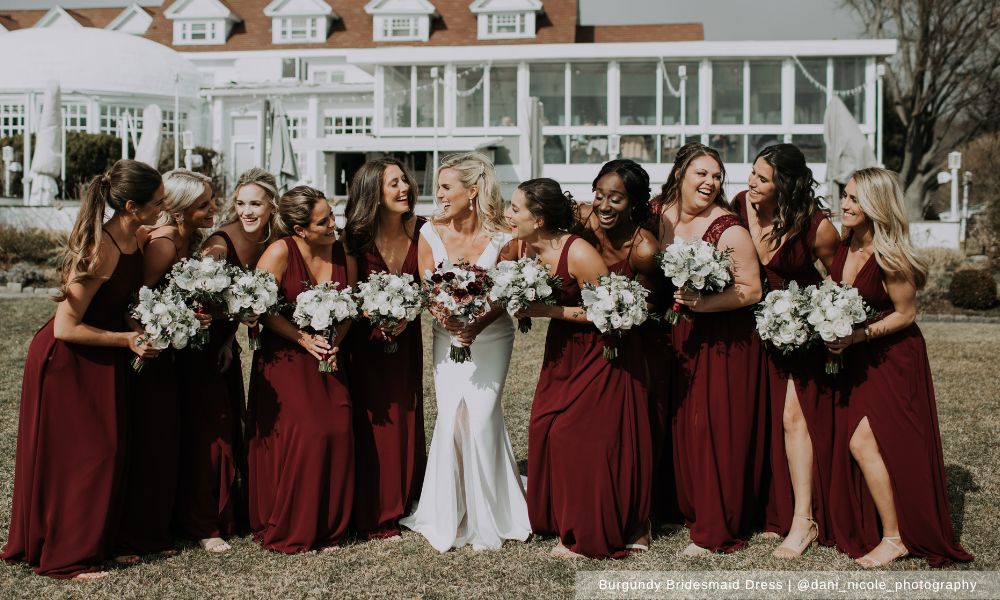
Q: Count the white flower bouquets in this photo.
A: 10